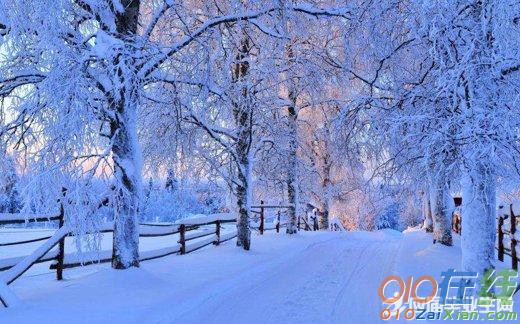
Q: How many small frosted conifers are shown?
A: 2